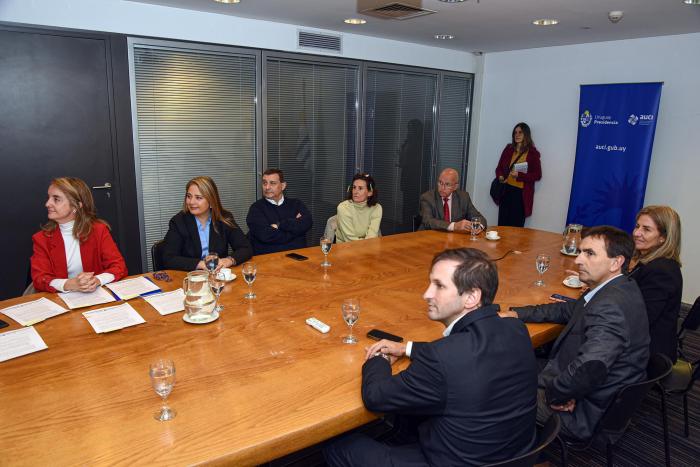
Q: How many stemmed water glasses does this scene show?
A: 8